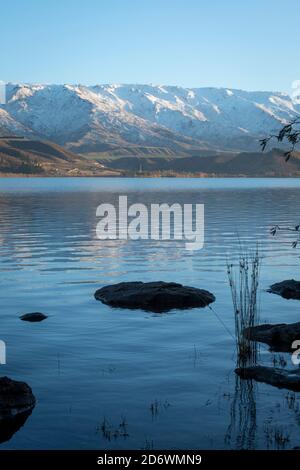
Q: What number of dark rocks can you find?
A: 6